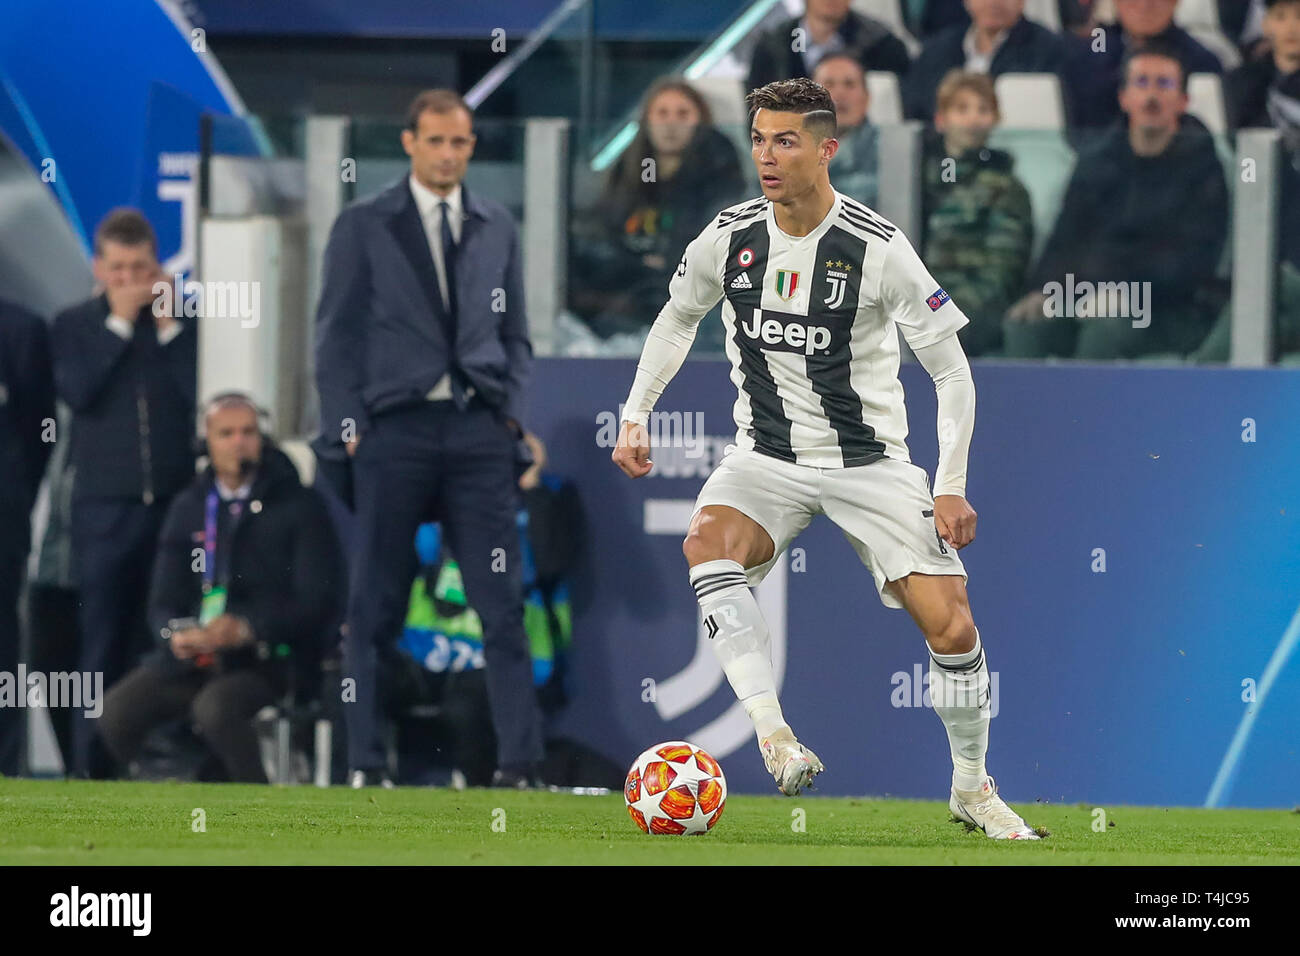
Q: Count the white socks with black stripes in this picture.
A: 2